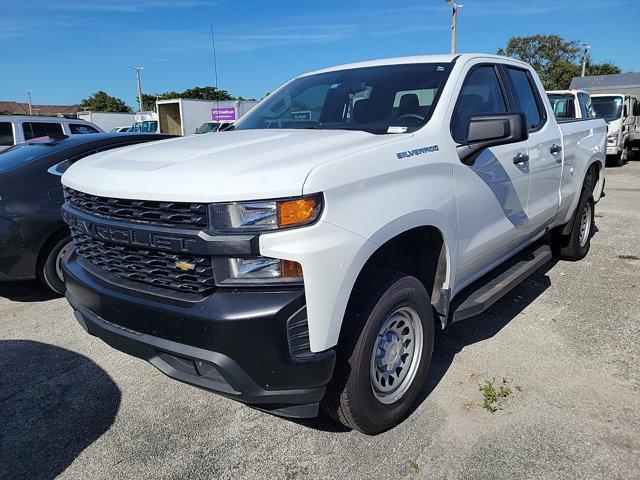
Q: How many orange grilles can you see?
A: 0